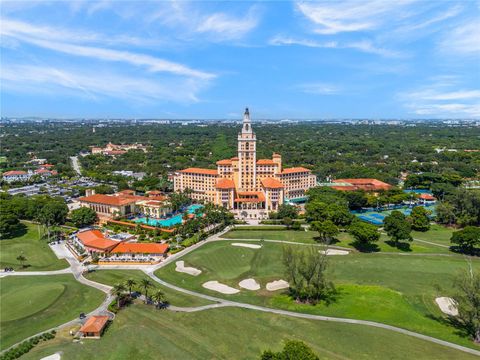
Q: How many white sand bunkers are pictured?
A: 8